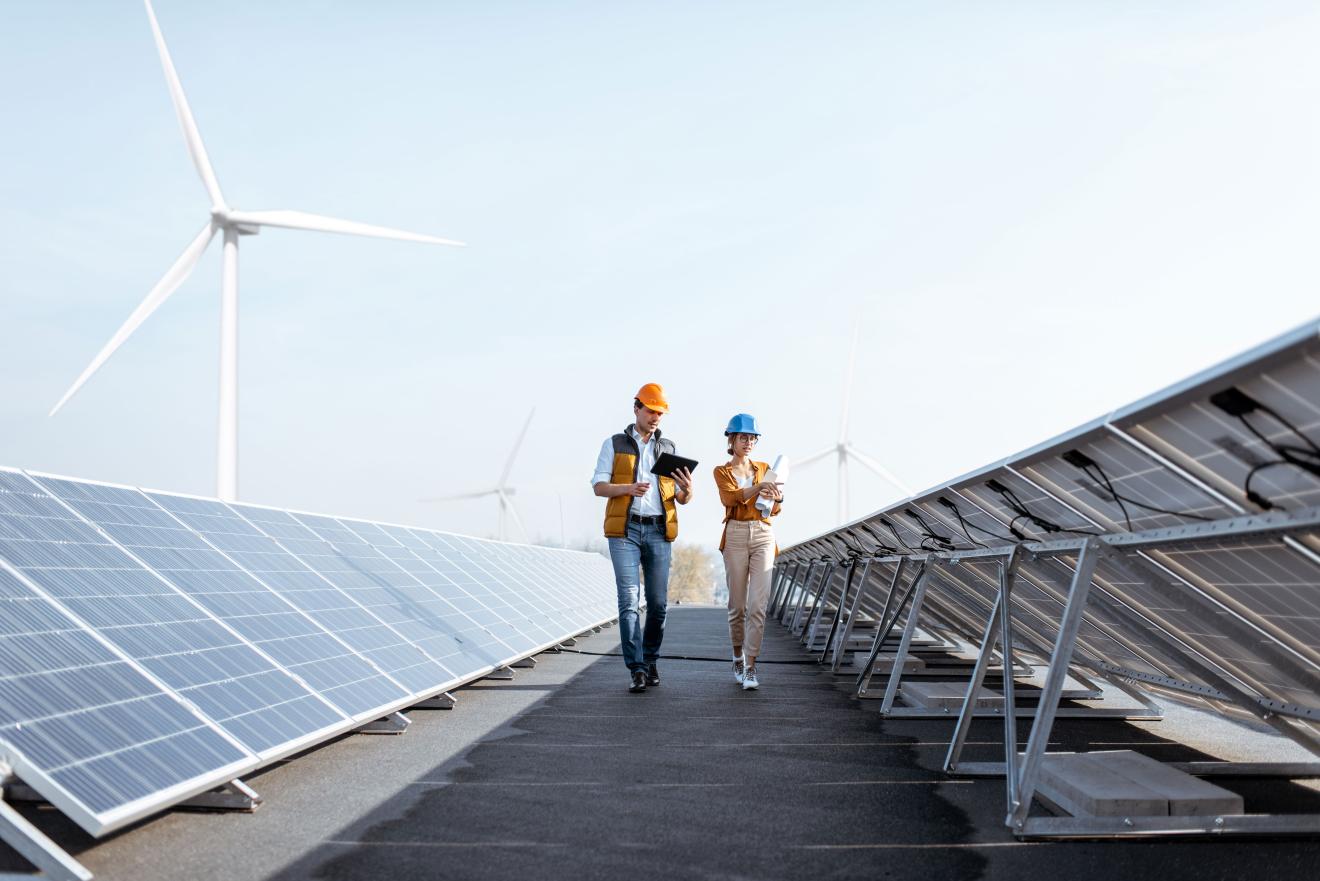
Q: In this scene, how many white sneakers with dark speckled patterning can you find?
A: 2